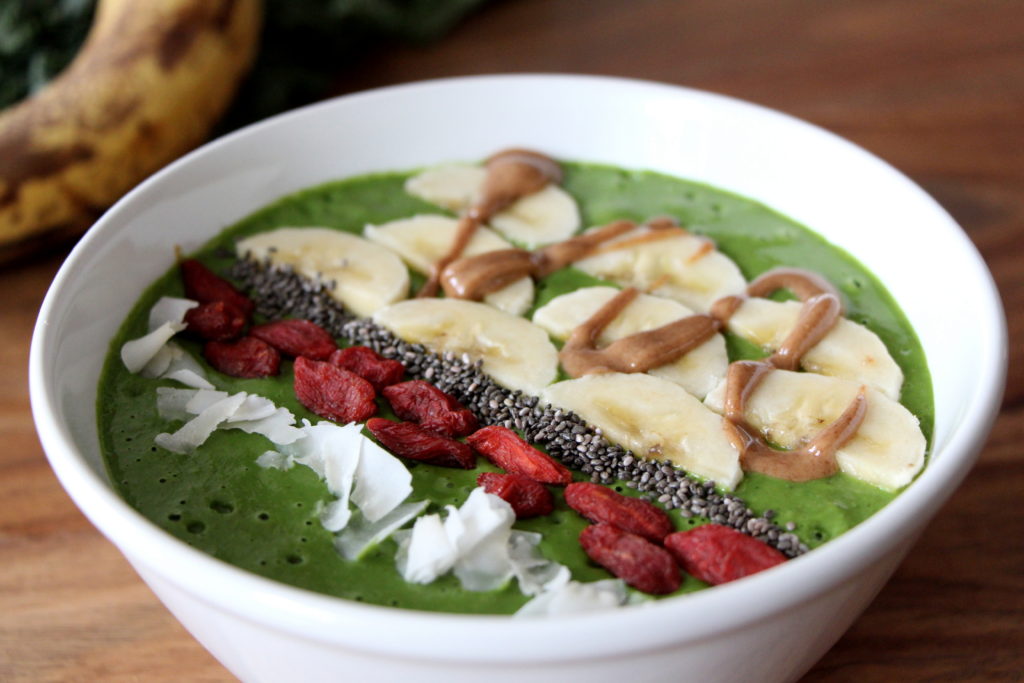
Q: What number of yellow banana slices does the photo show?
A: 9